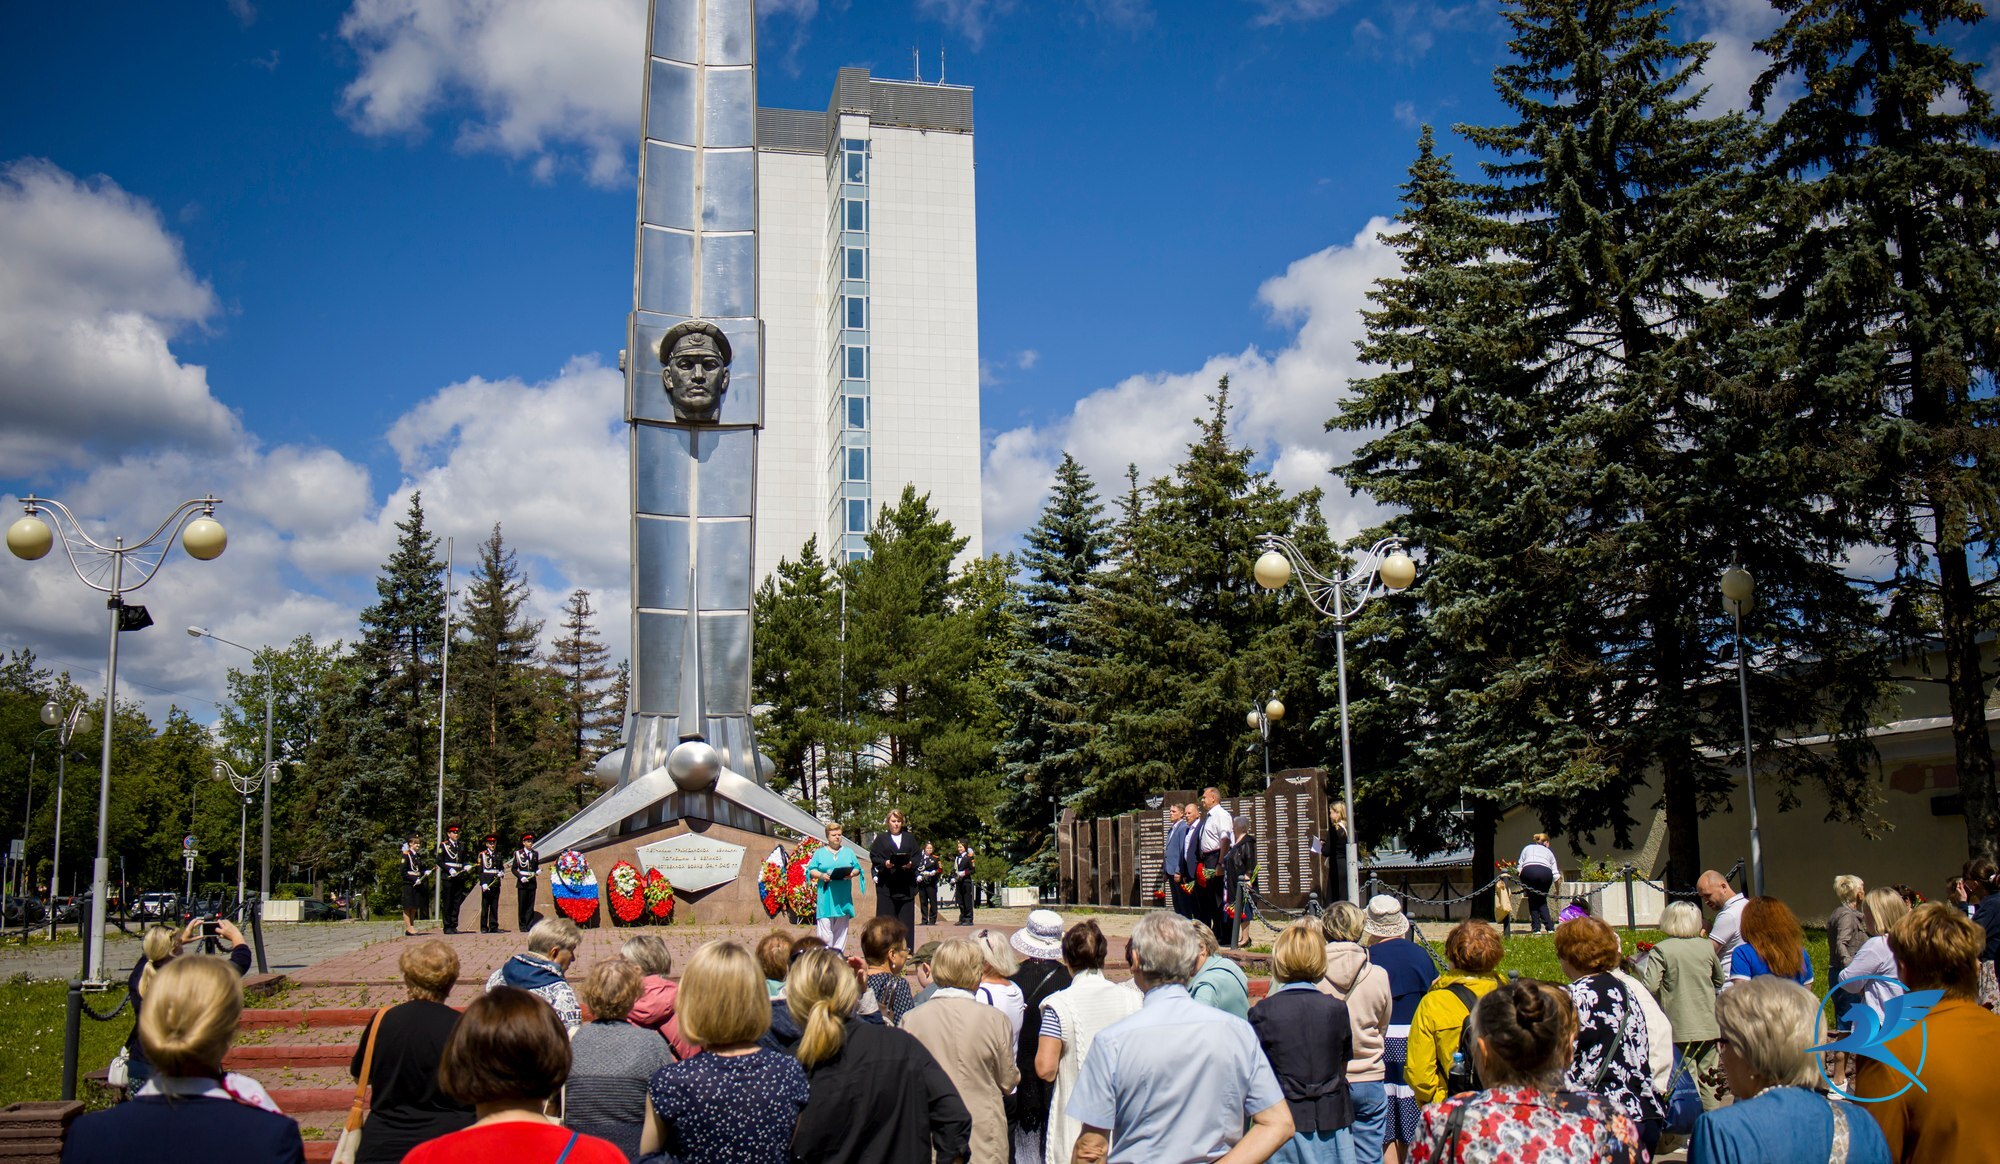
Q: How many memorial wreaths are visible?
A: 5